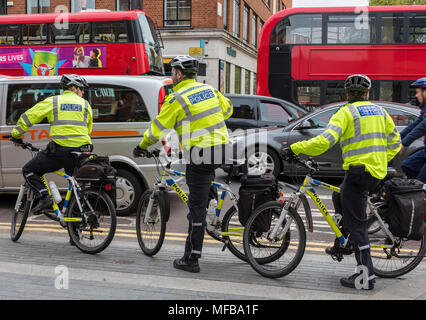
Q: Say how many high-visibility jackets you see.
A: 3